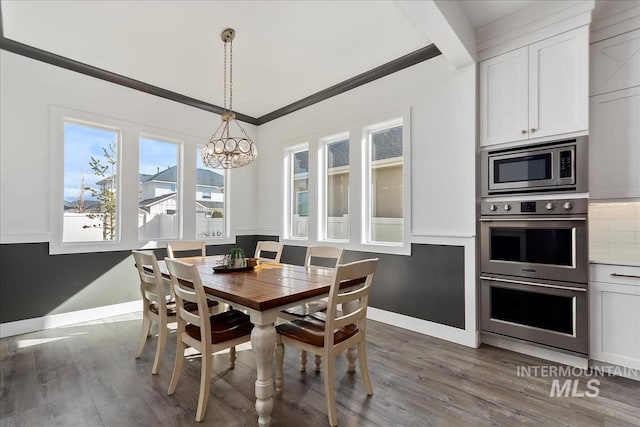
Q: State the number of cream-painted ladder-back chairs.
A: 6